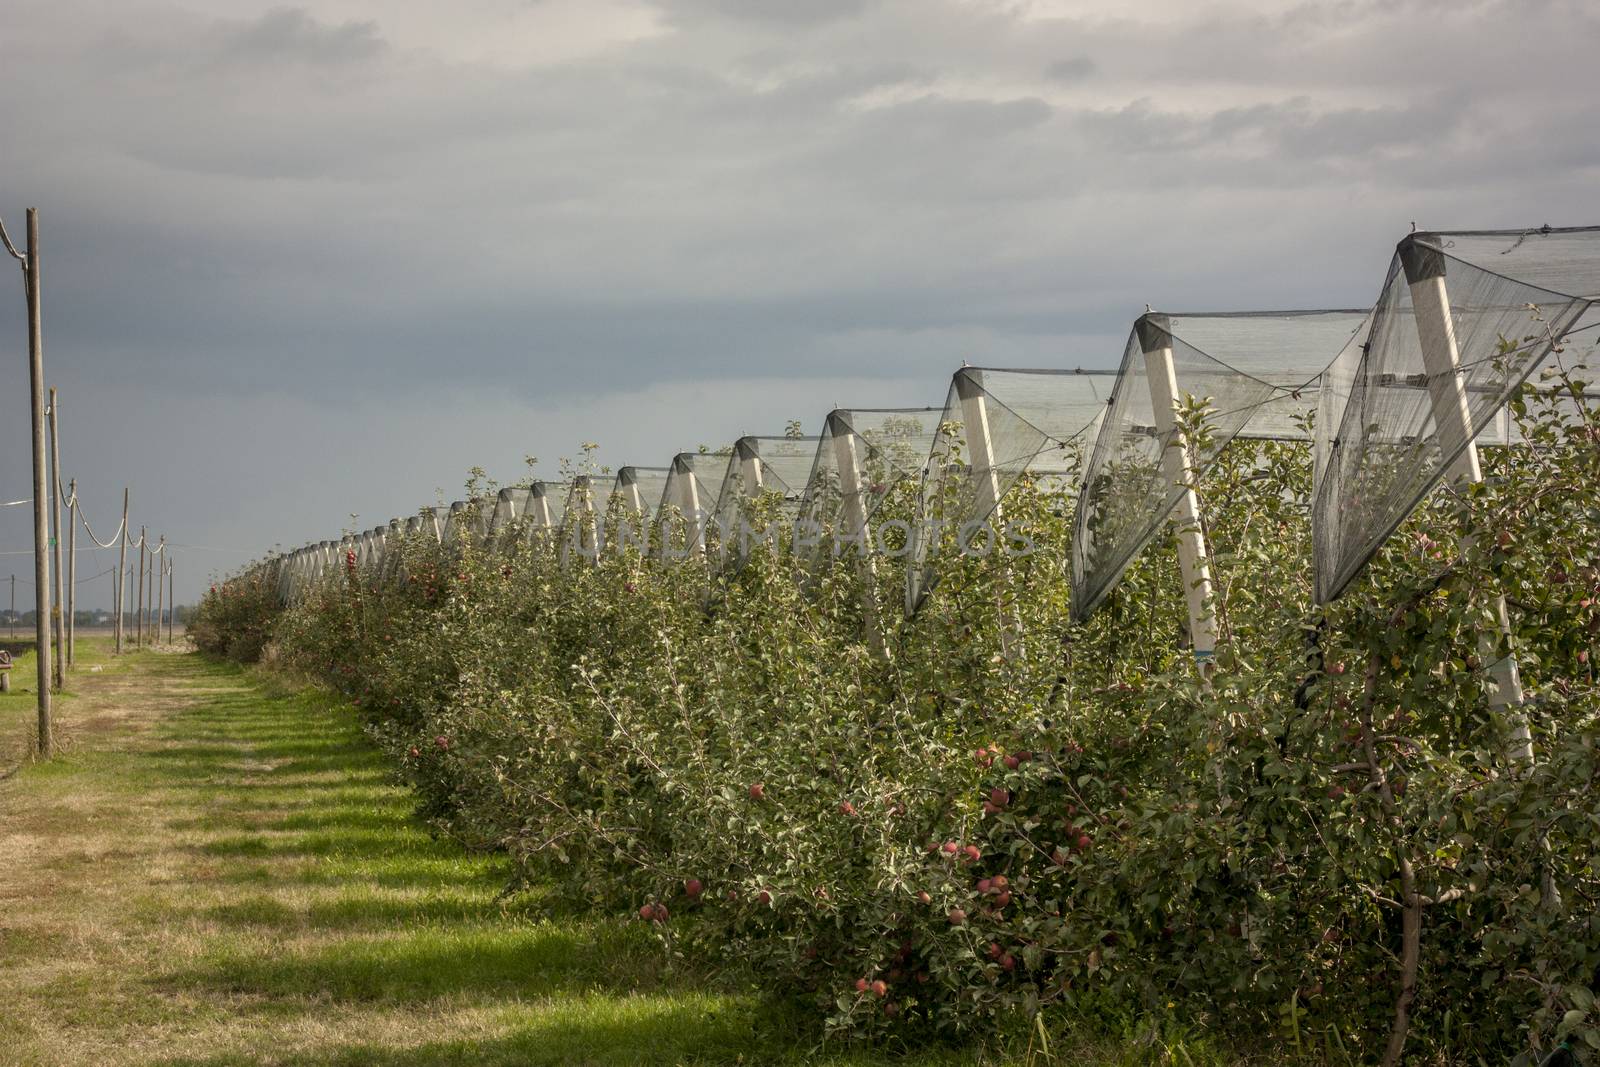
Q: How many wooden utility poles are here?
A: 11